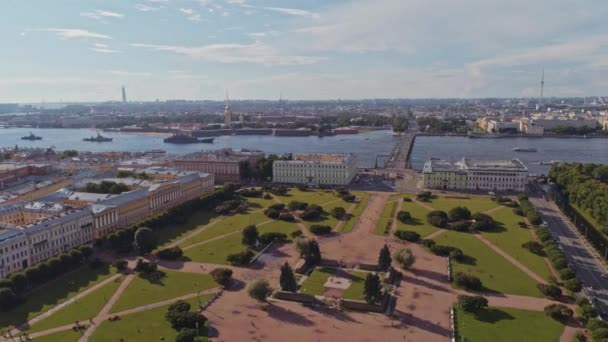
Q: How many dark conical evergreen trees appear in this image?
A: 4